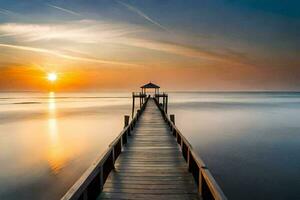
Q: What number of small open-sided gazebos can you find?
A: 1